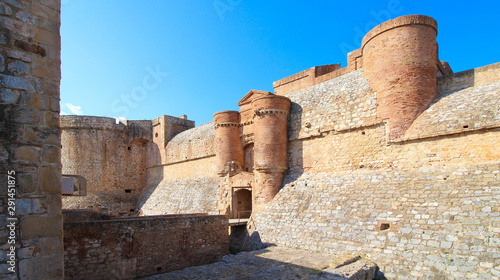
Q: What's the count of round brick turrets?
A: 3